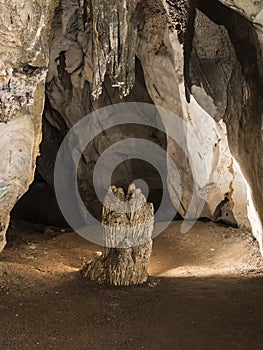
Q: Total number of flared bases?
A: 1